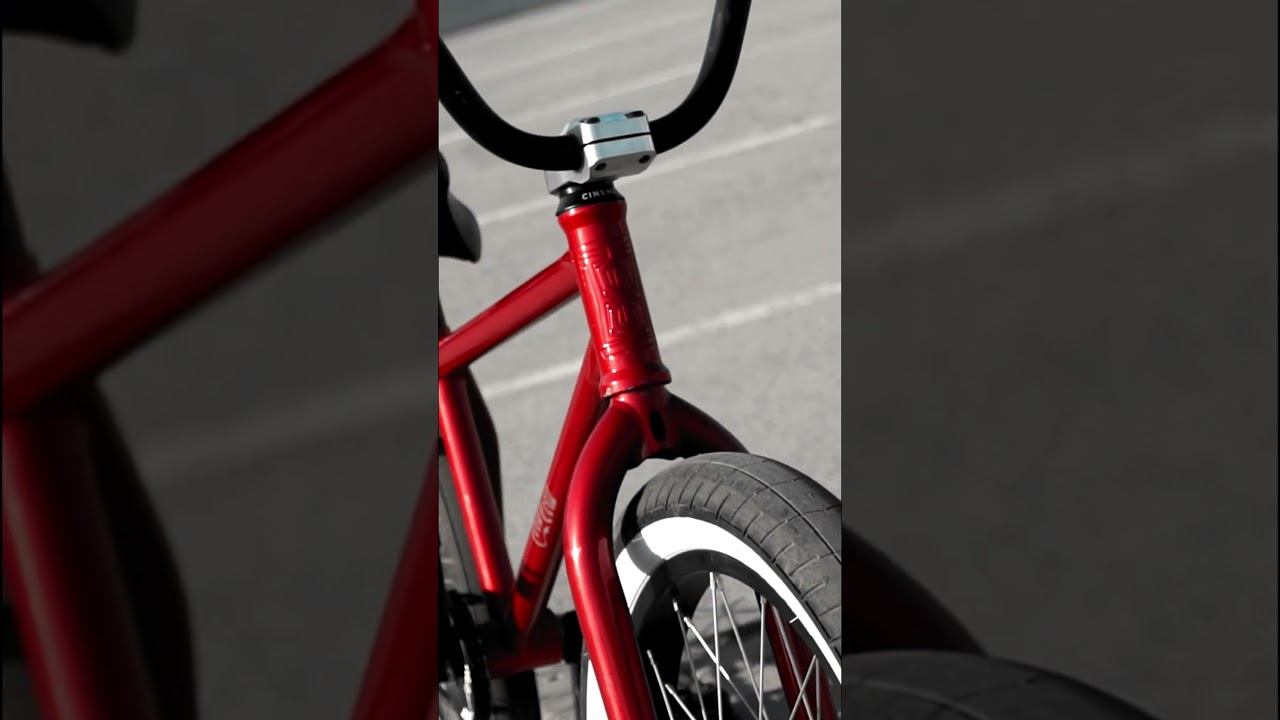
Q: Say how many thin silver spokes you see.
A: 10